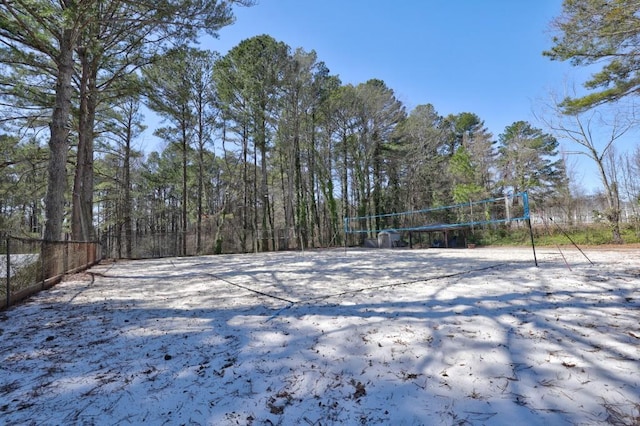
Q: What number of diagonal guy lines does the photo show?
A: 2